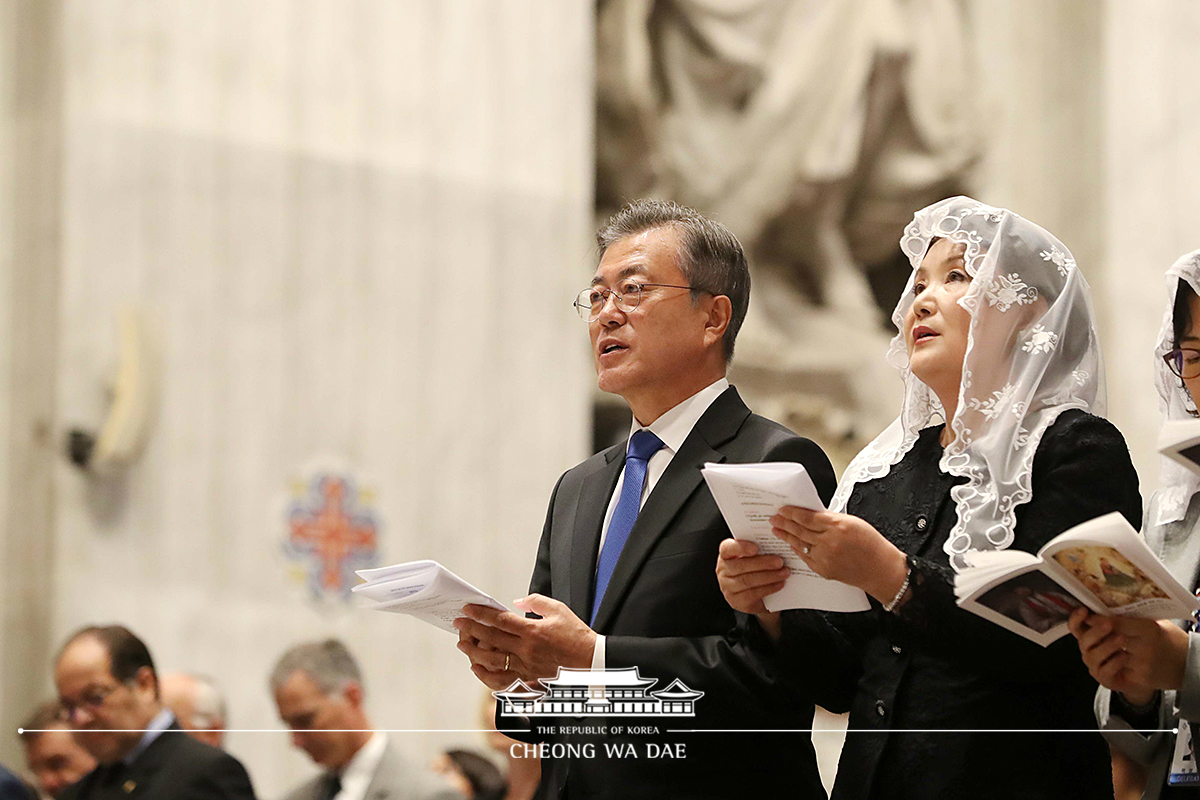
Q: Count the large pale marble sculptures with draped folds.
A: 1